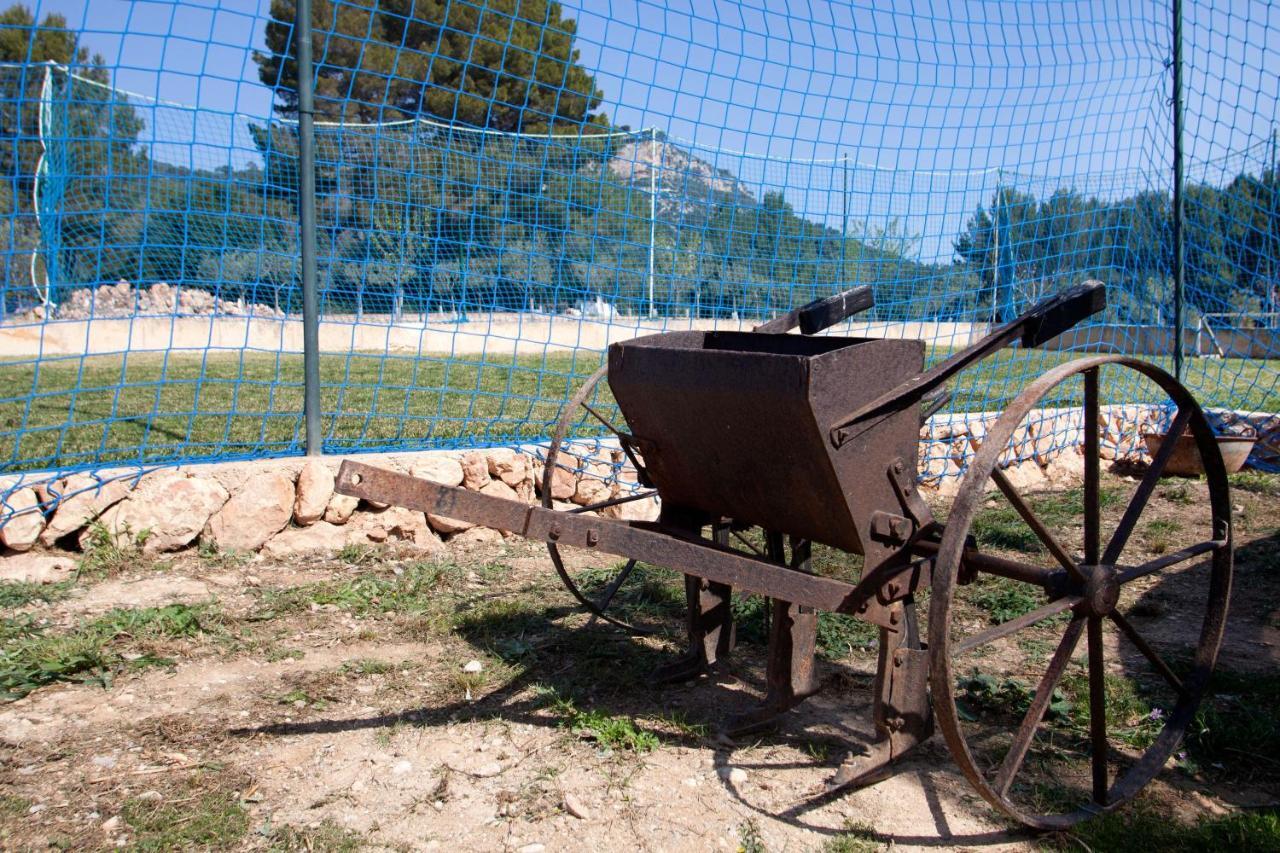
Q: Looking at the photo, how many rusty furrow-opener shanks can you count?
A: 3